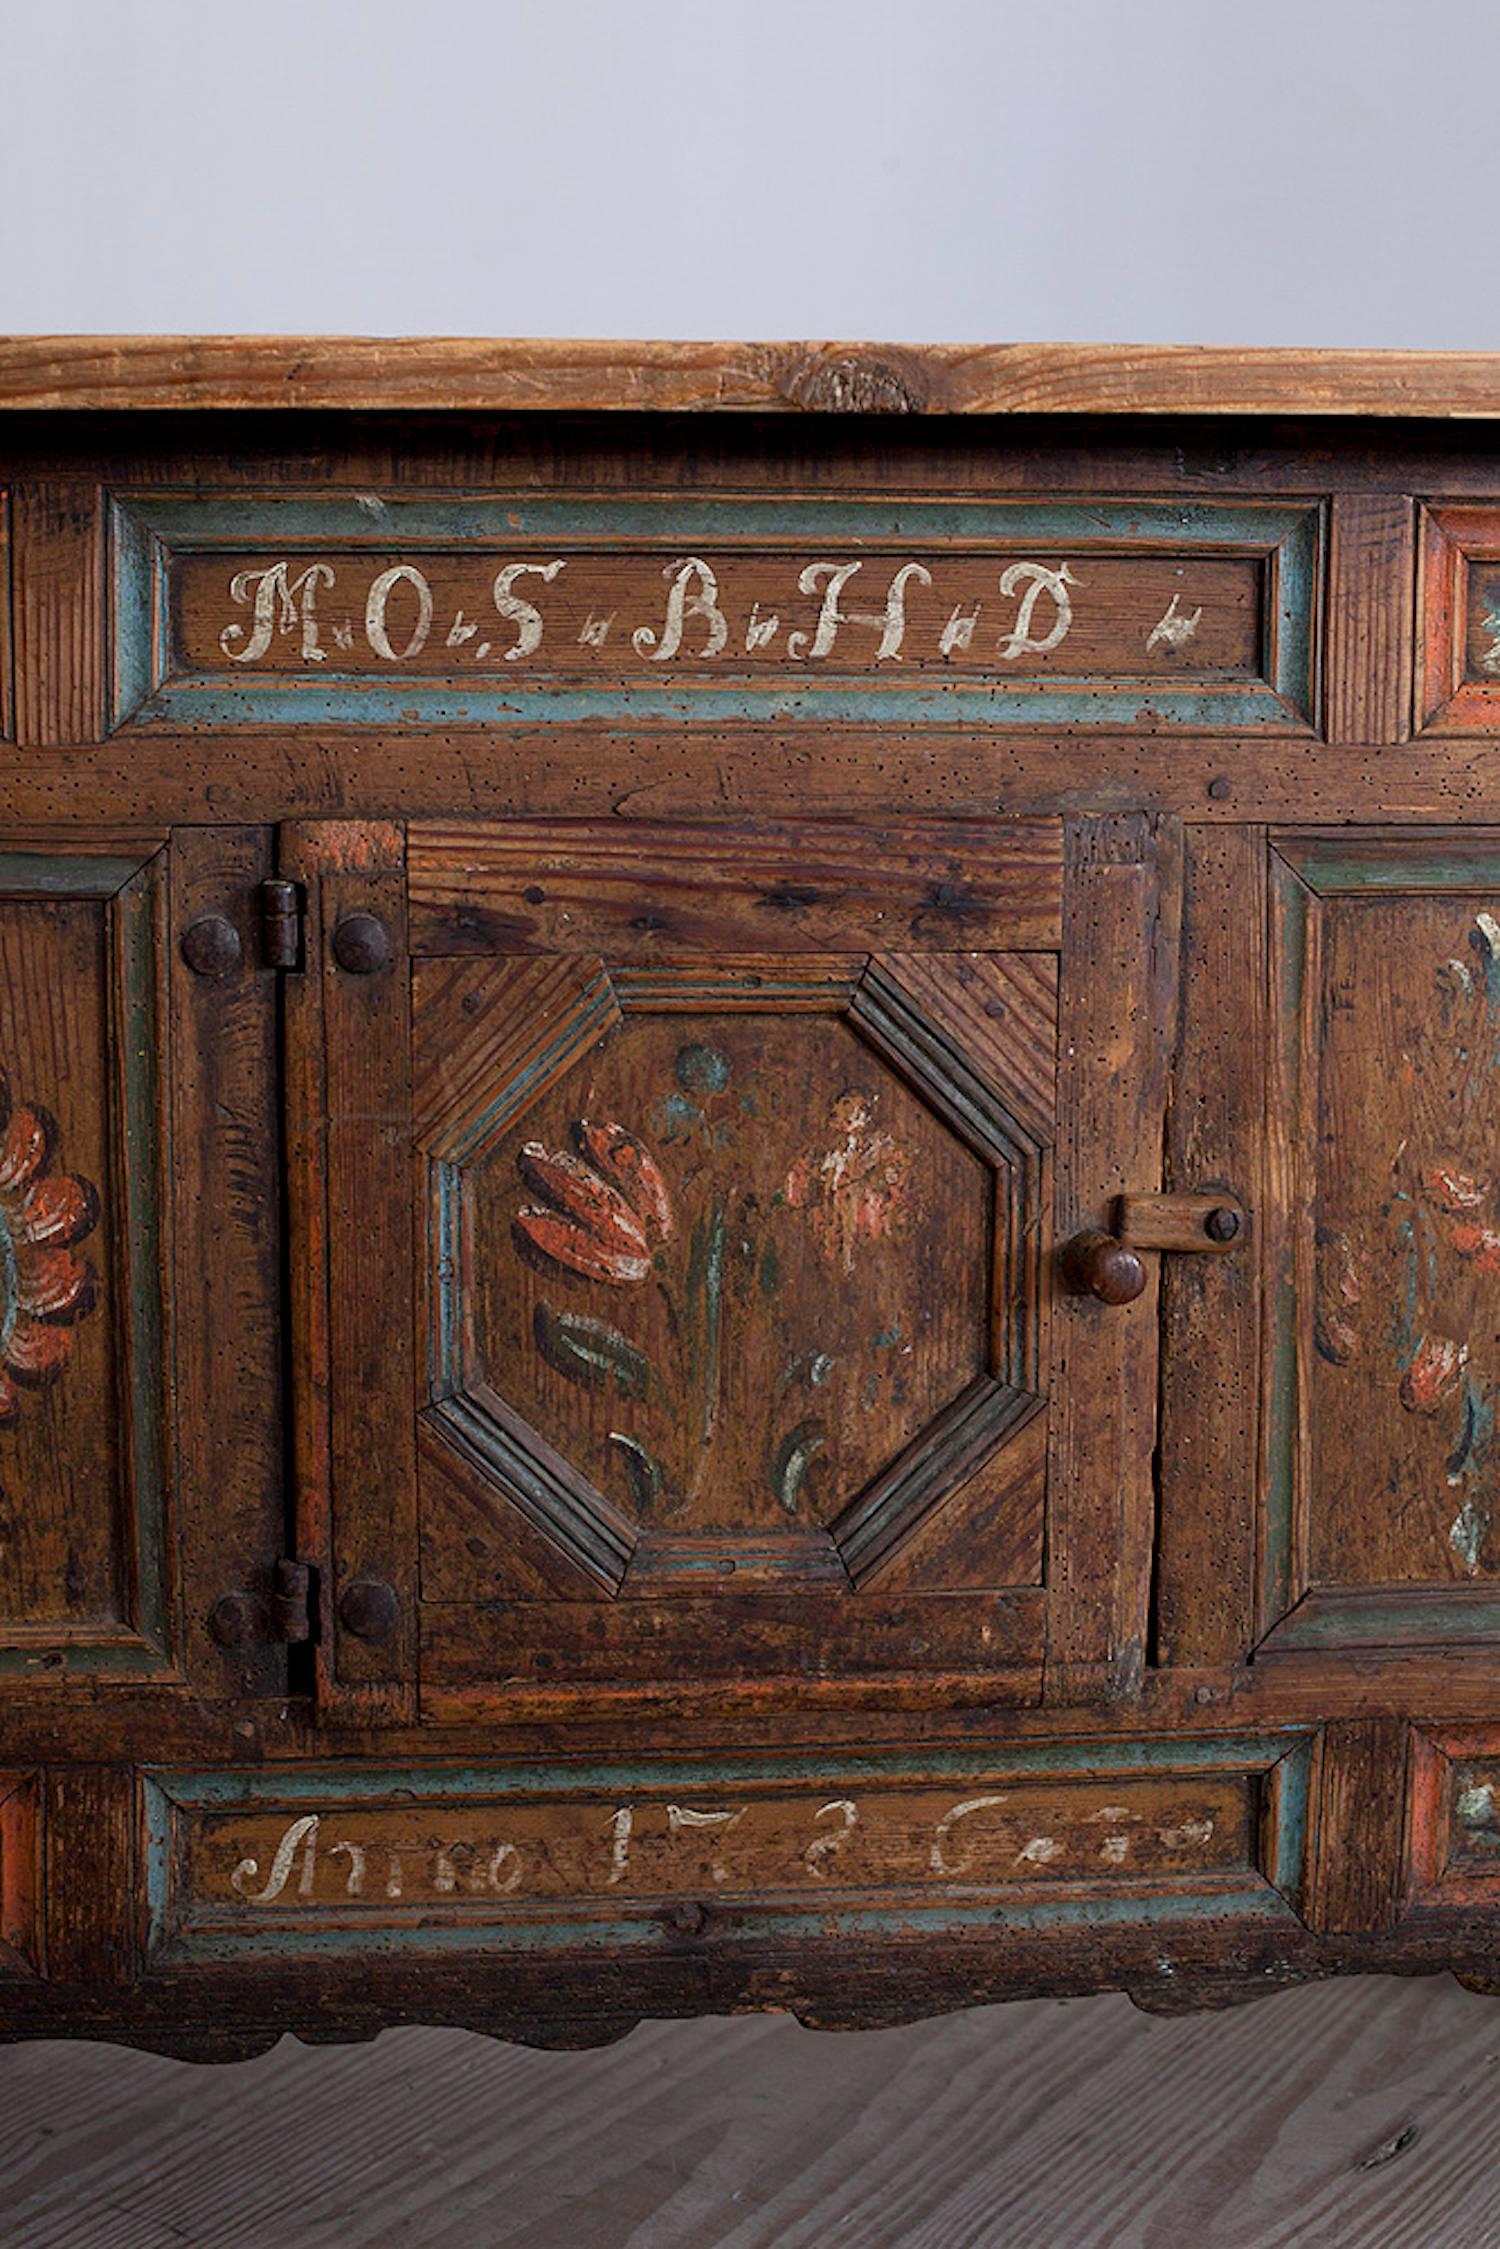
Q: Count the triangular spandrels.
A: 4